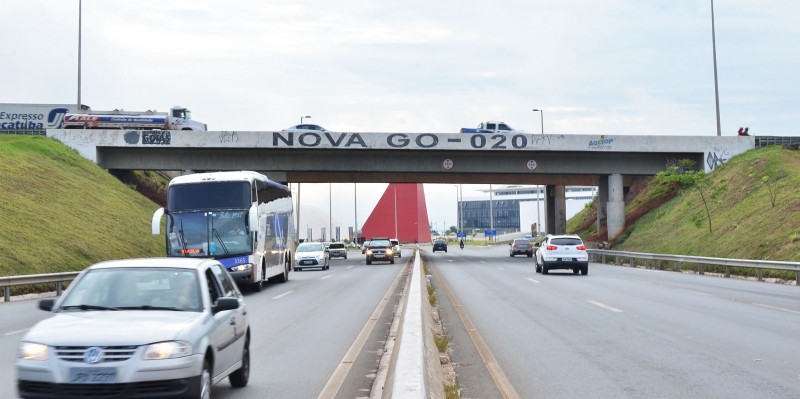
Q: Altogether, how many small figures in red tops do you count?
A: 1